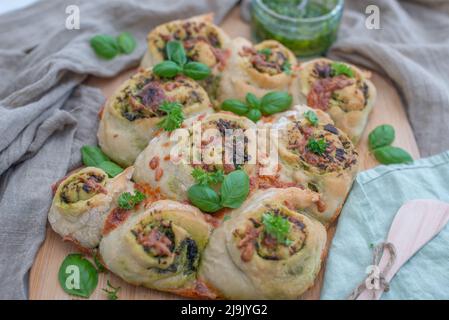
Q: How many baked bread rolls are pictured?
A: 9